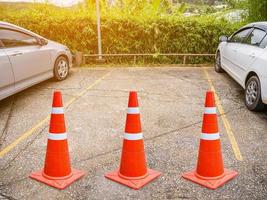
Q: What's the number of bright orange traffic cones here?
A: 3